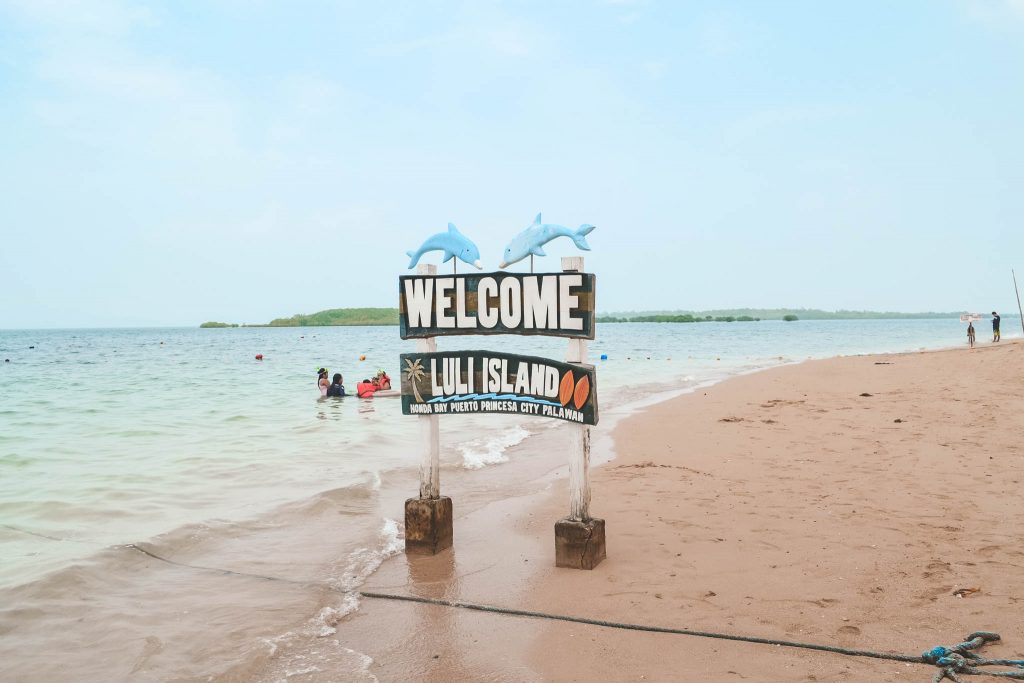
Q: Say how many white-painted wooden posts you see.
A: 2